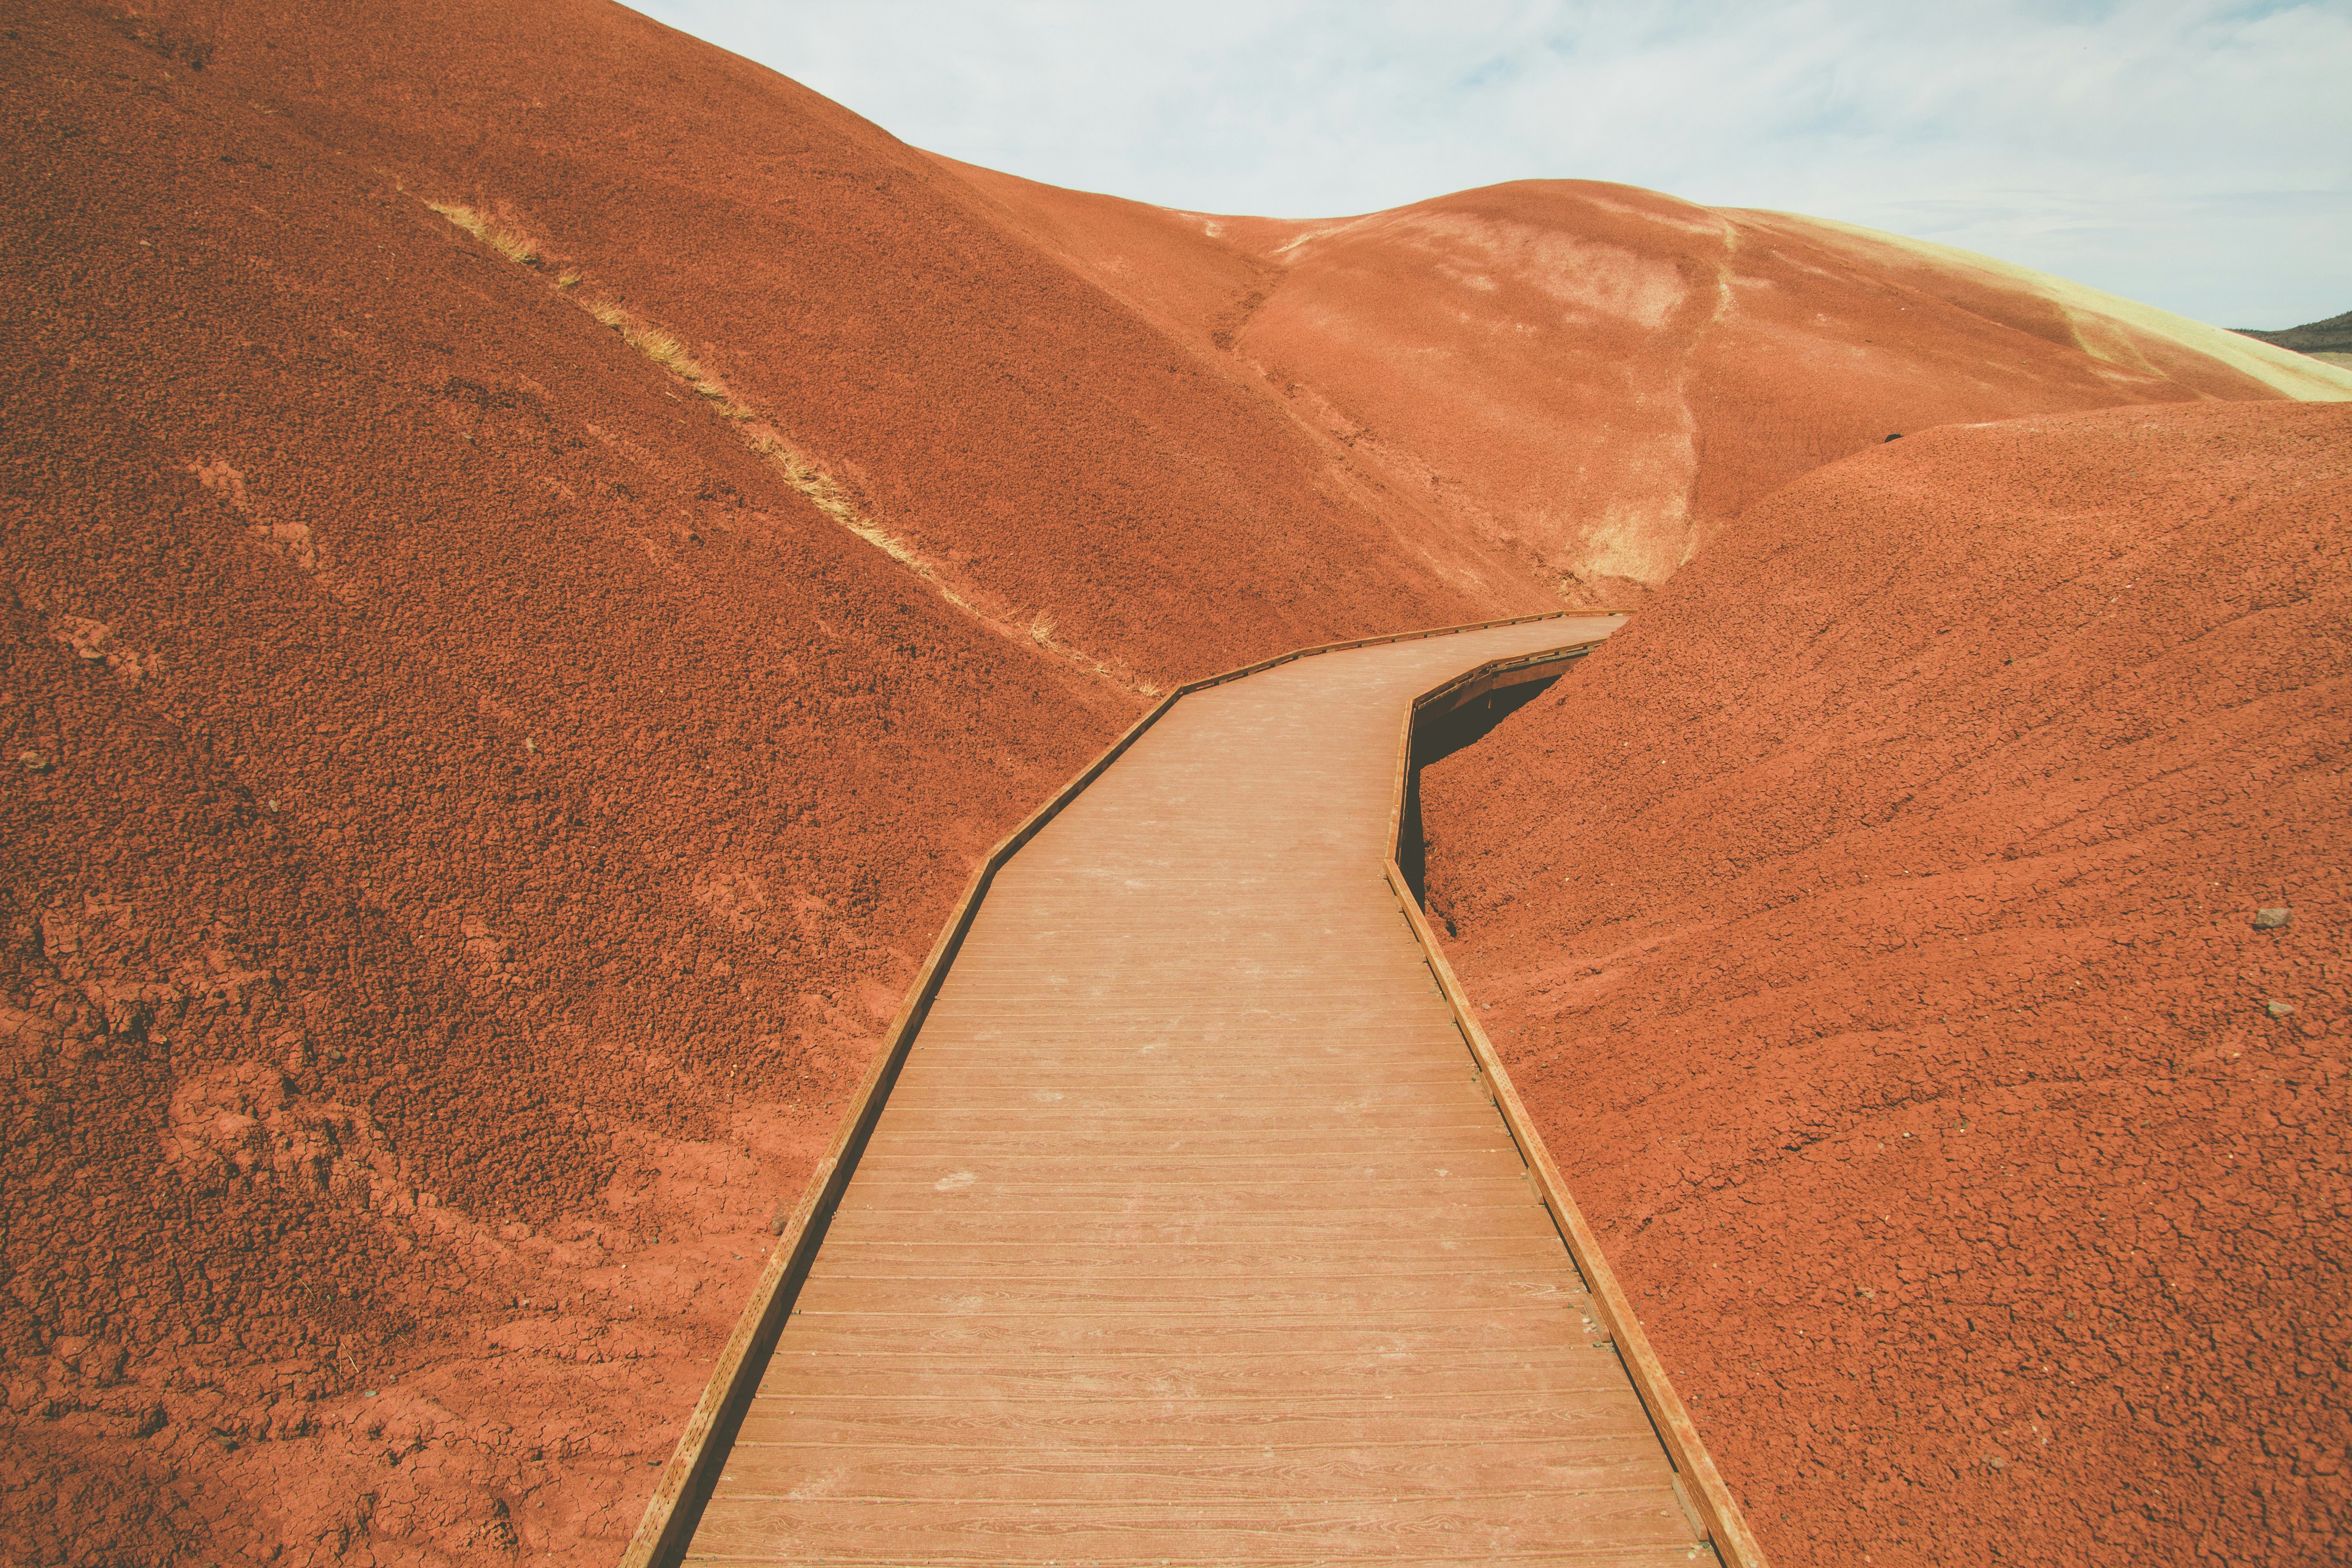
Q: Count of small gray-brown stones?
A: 2